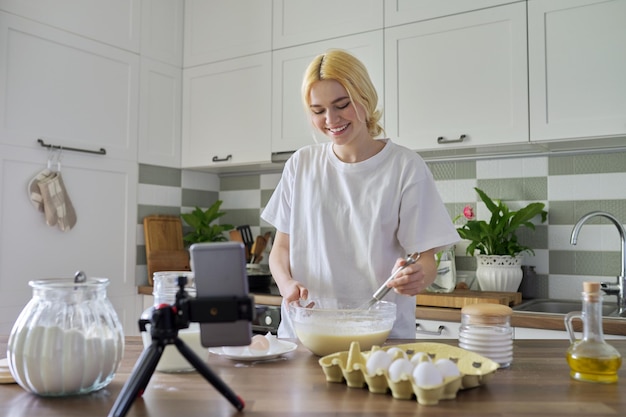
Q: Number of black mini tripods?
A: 1